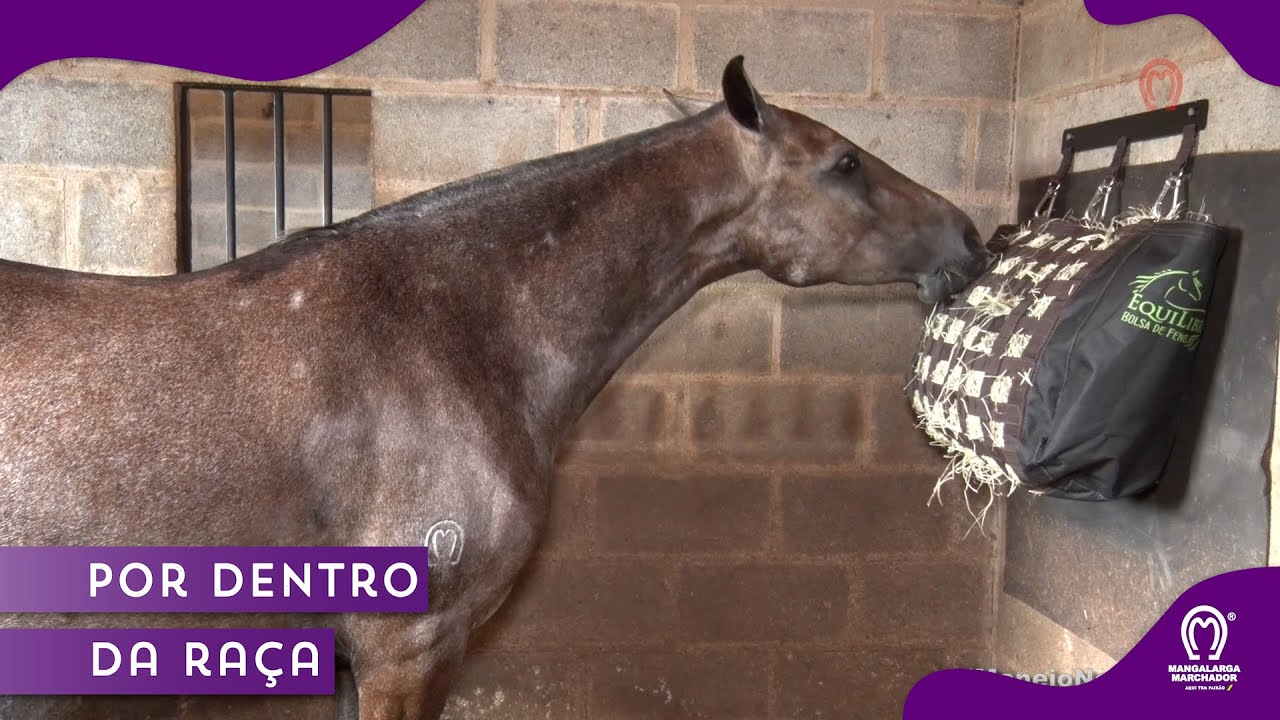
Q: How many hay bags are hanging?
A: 1